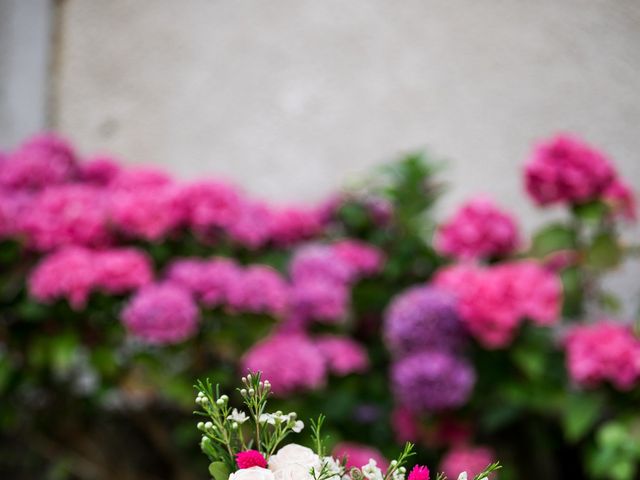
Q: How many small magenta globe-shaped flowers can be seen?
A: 2